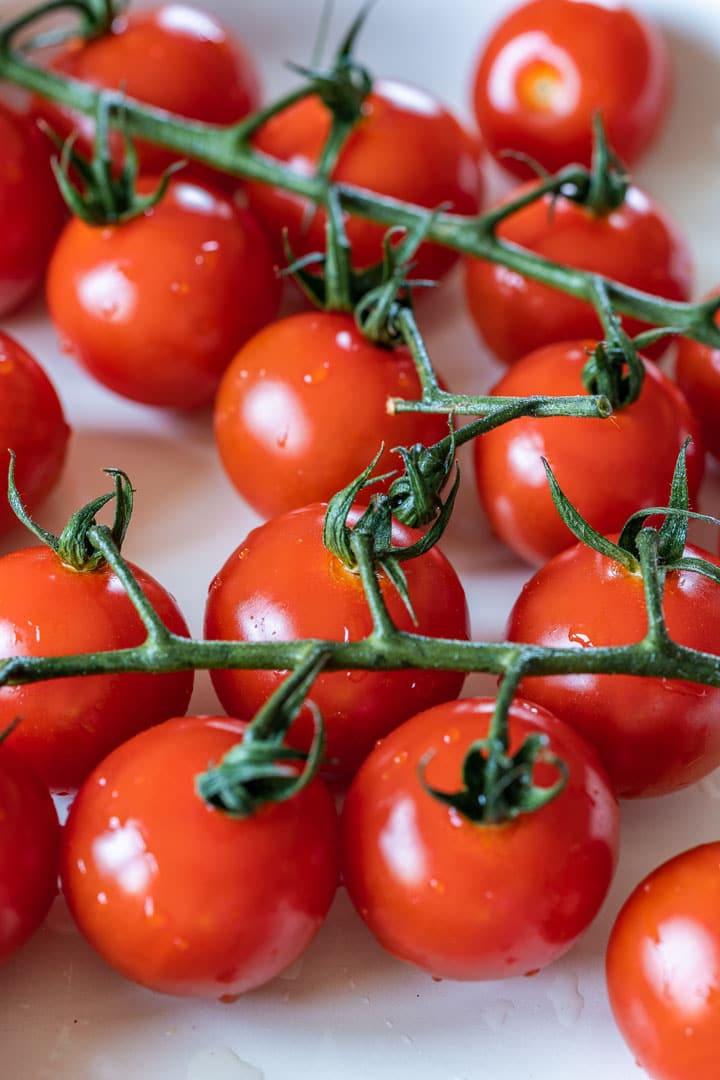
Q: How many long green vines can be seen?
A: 2